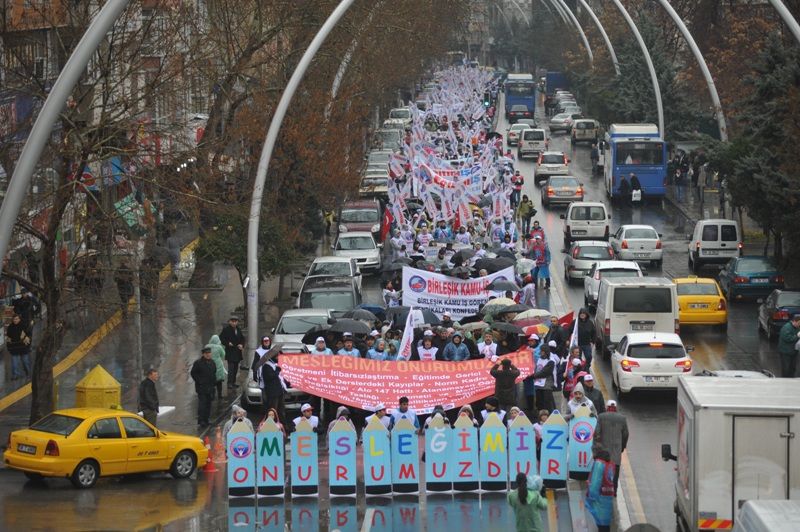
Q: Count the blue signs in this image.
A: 12